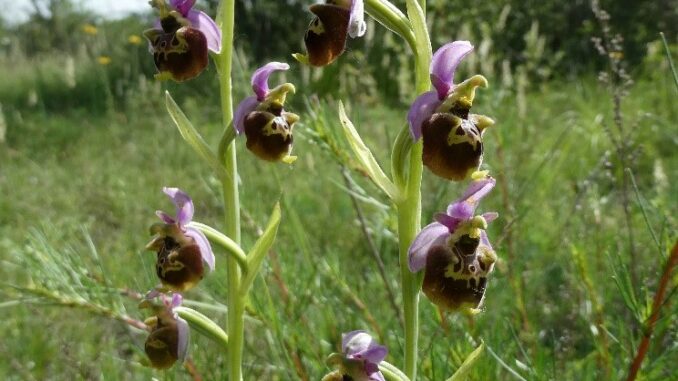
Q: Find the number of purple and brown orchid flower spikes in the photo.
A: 2